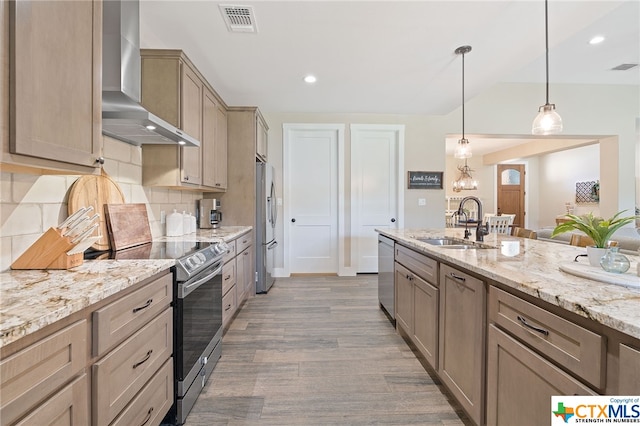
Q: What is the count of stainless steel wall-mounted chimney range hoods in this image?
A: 1